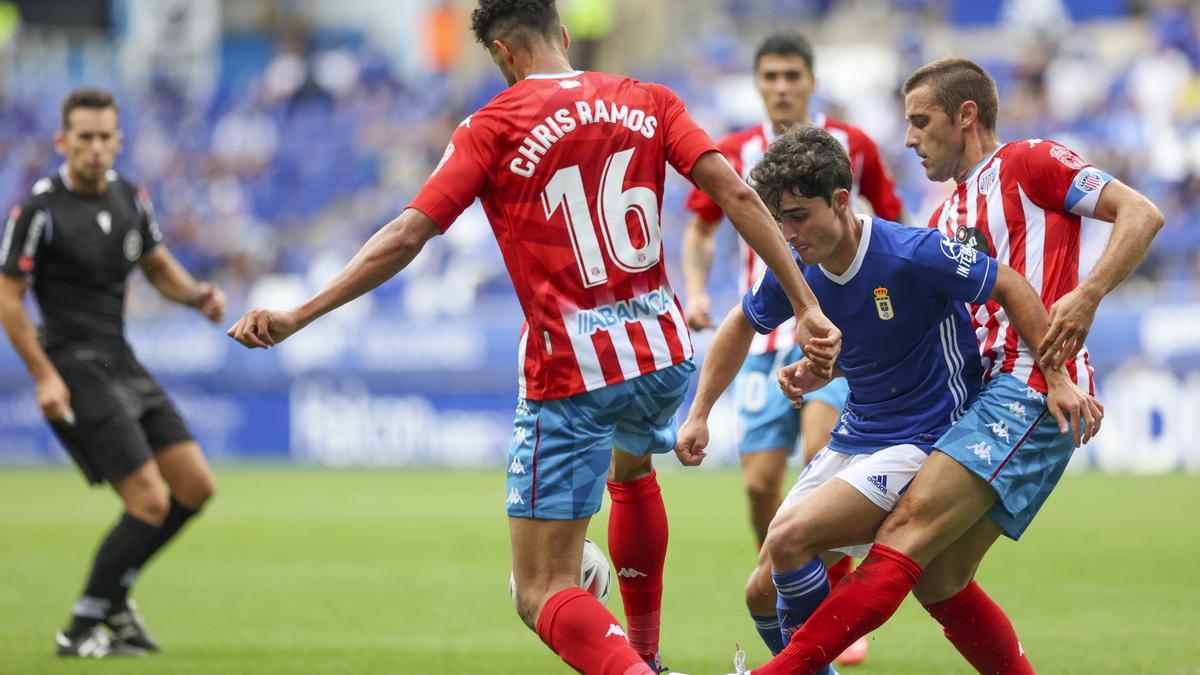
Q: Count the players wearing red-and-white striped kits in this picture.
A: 3